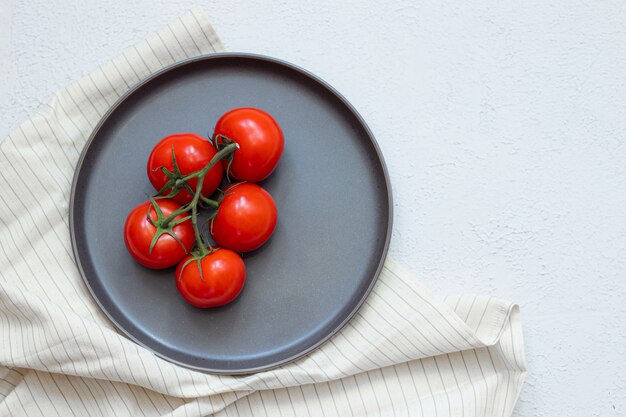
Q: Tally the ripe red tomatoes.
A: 5